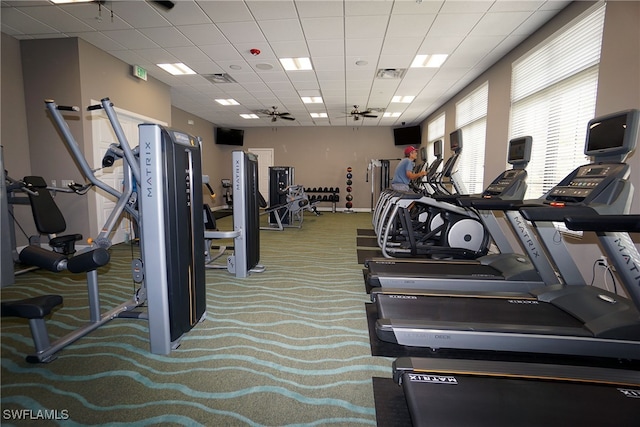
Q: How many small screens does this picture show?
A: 5